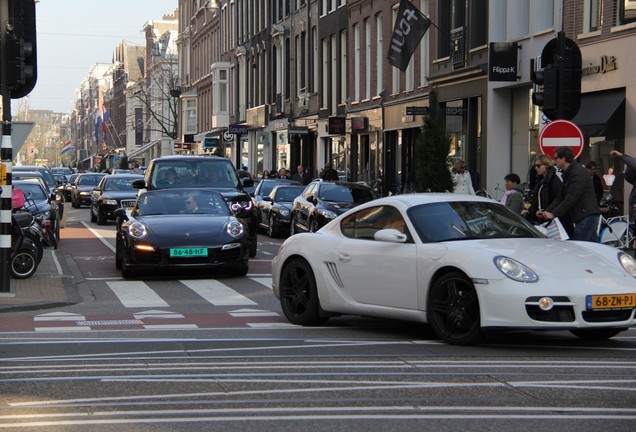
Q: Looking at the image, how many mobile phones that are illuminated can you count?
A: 0